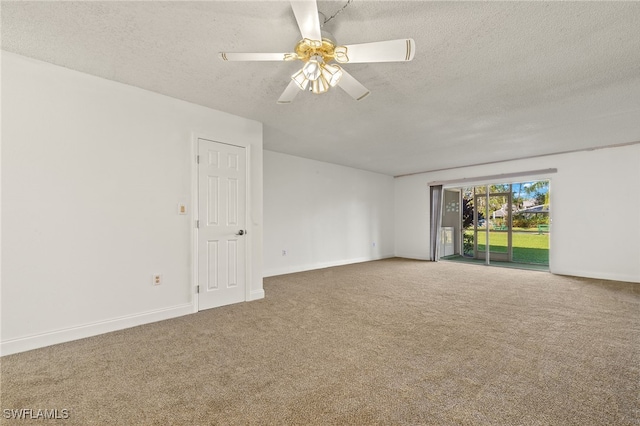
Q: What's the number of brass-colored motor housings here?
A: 1